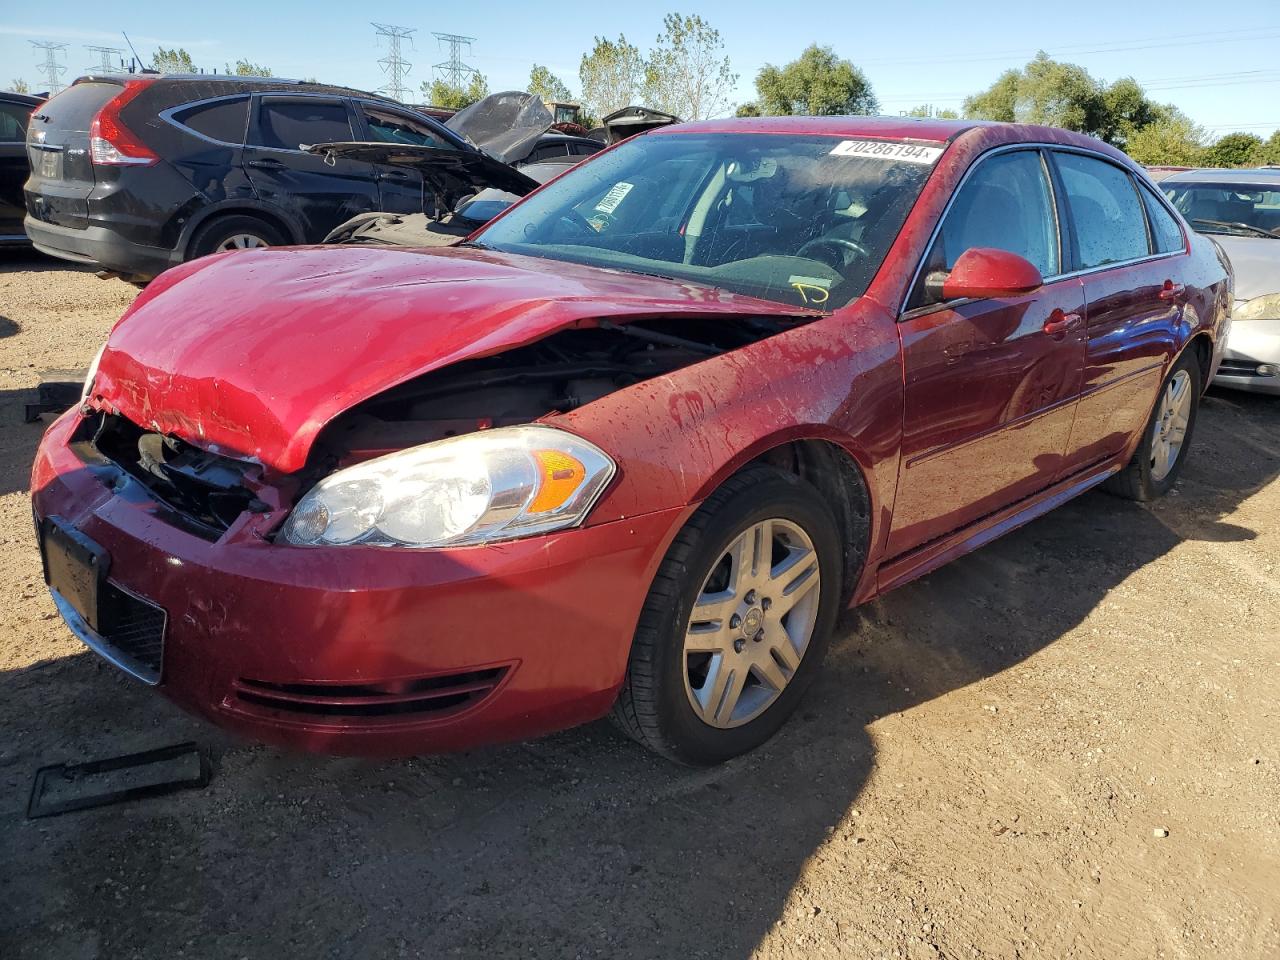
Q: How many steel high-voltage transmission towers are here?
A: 4